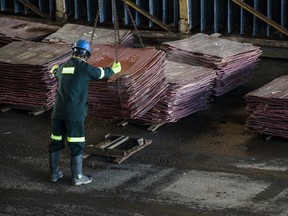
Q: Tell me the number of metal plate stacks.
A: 7